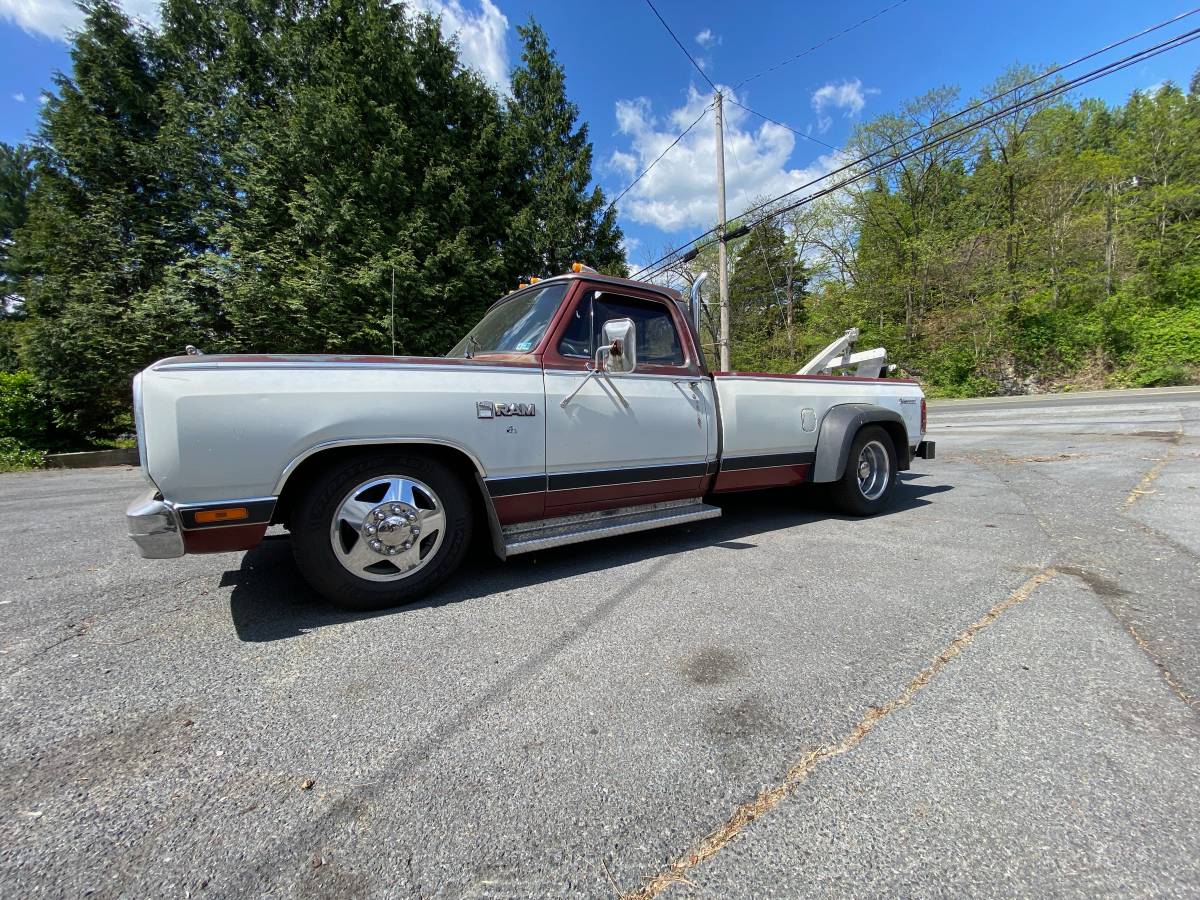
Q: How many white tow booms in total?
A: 1